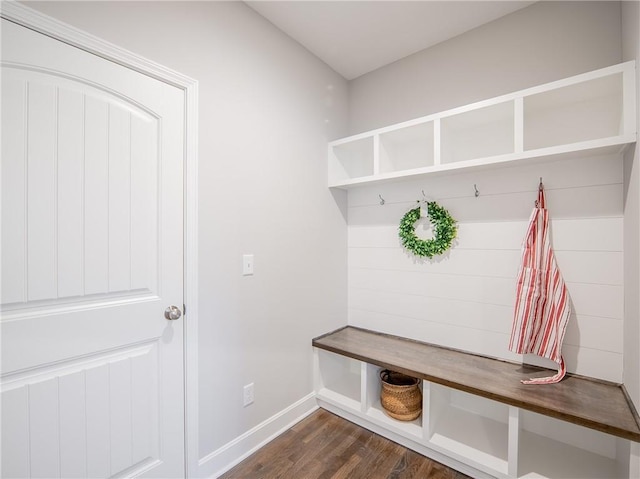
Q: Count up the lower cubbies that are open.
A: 3